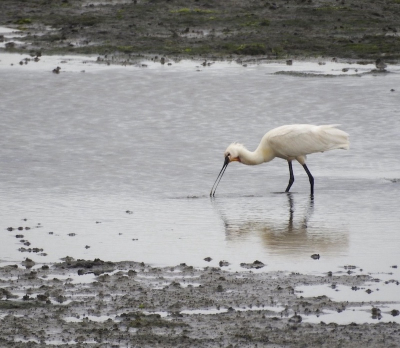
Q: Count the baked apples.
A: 0